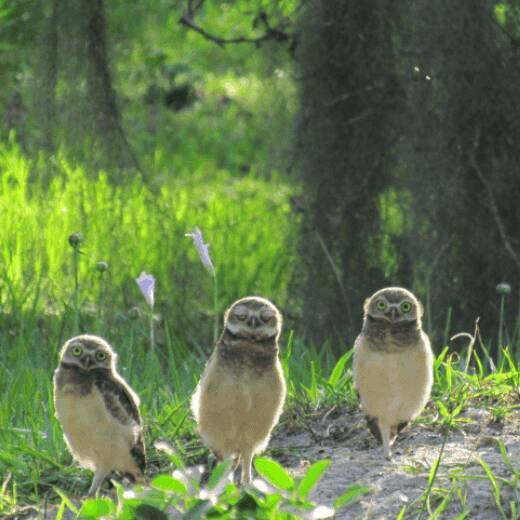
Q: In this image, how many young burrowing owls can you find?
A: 3